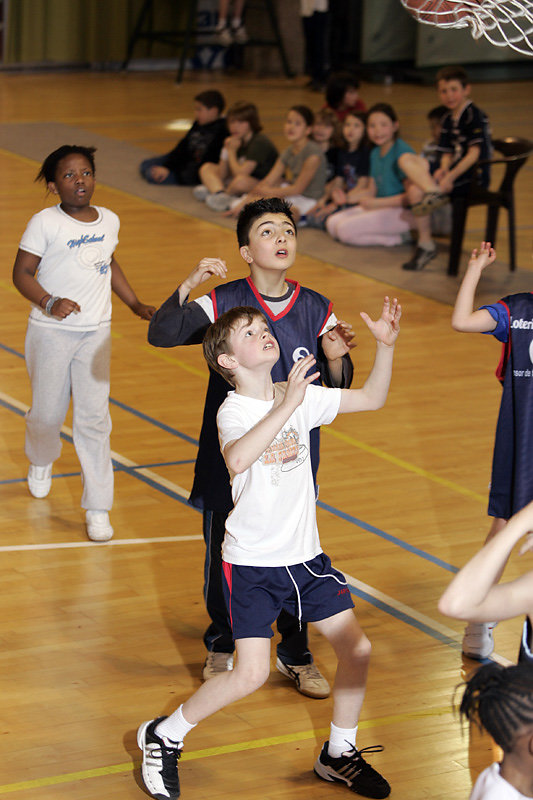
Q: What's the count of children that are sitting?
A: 9